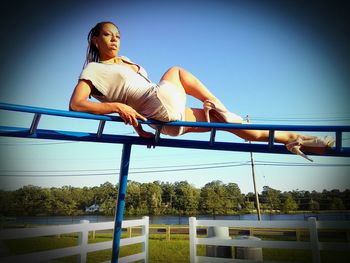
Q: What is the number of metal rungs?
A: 6